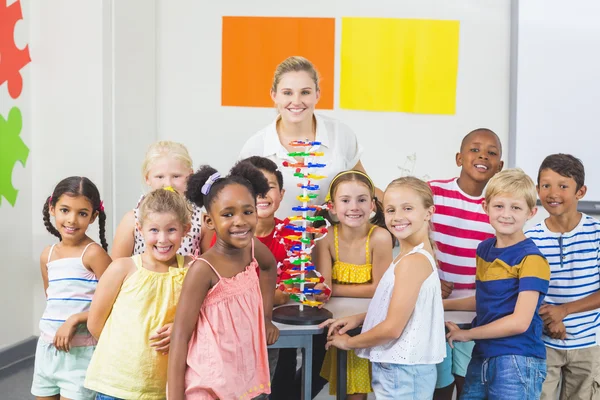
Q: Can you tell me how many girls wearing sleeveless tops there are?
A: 6